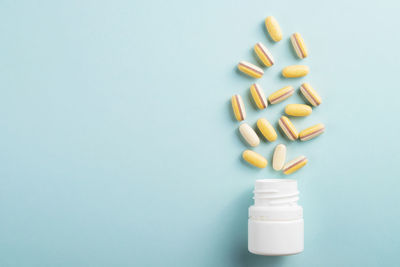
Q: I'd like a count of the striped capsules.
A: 10